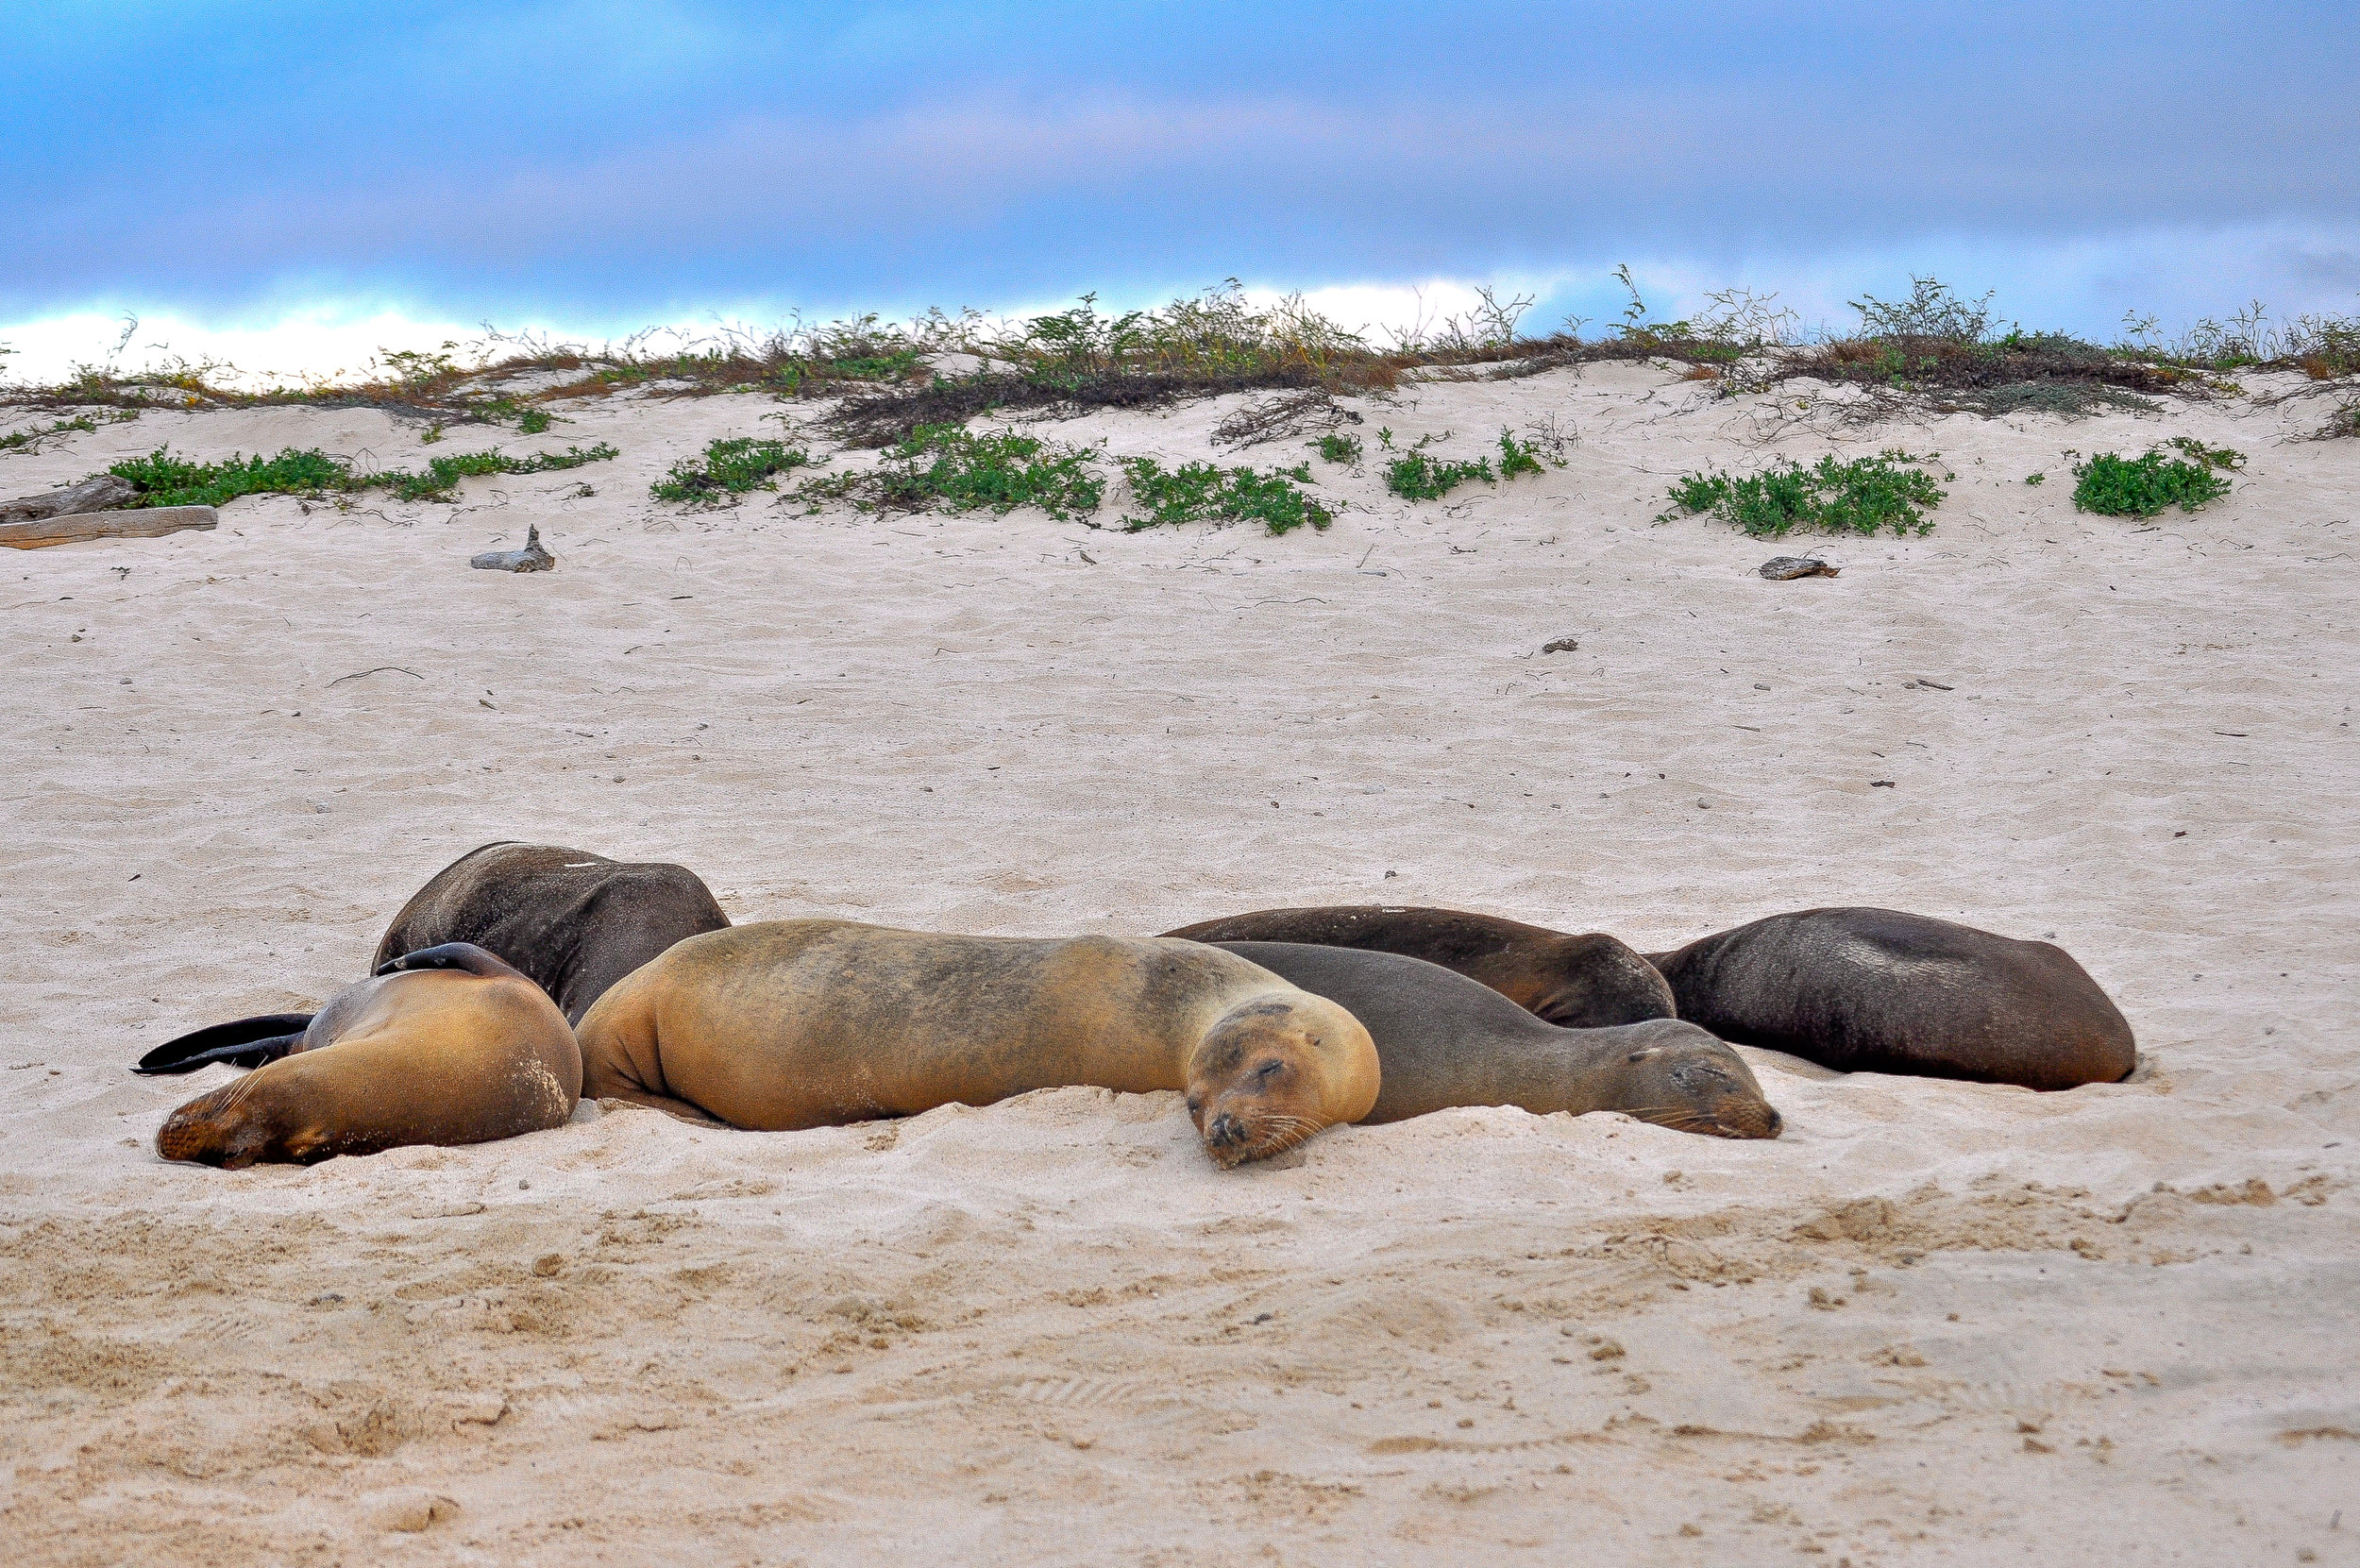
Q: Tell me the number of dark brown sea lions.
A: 3